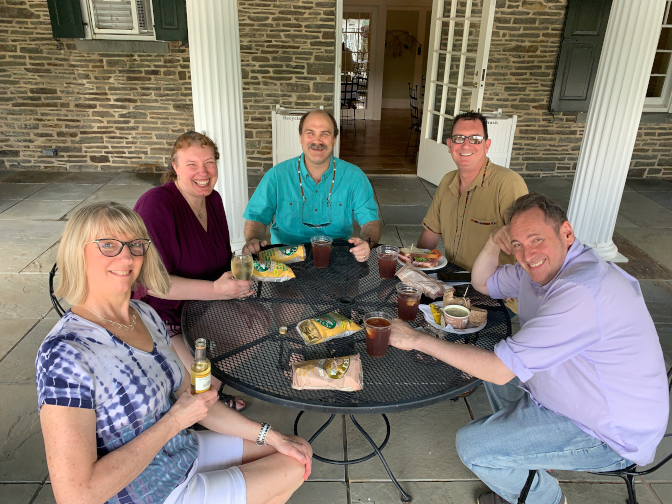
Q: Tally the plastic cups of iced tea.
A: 4